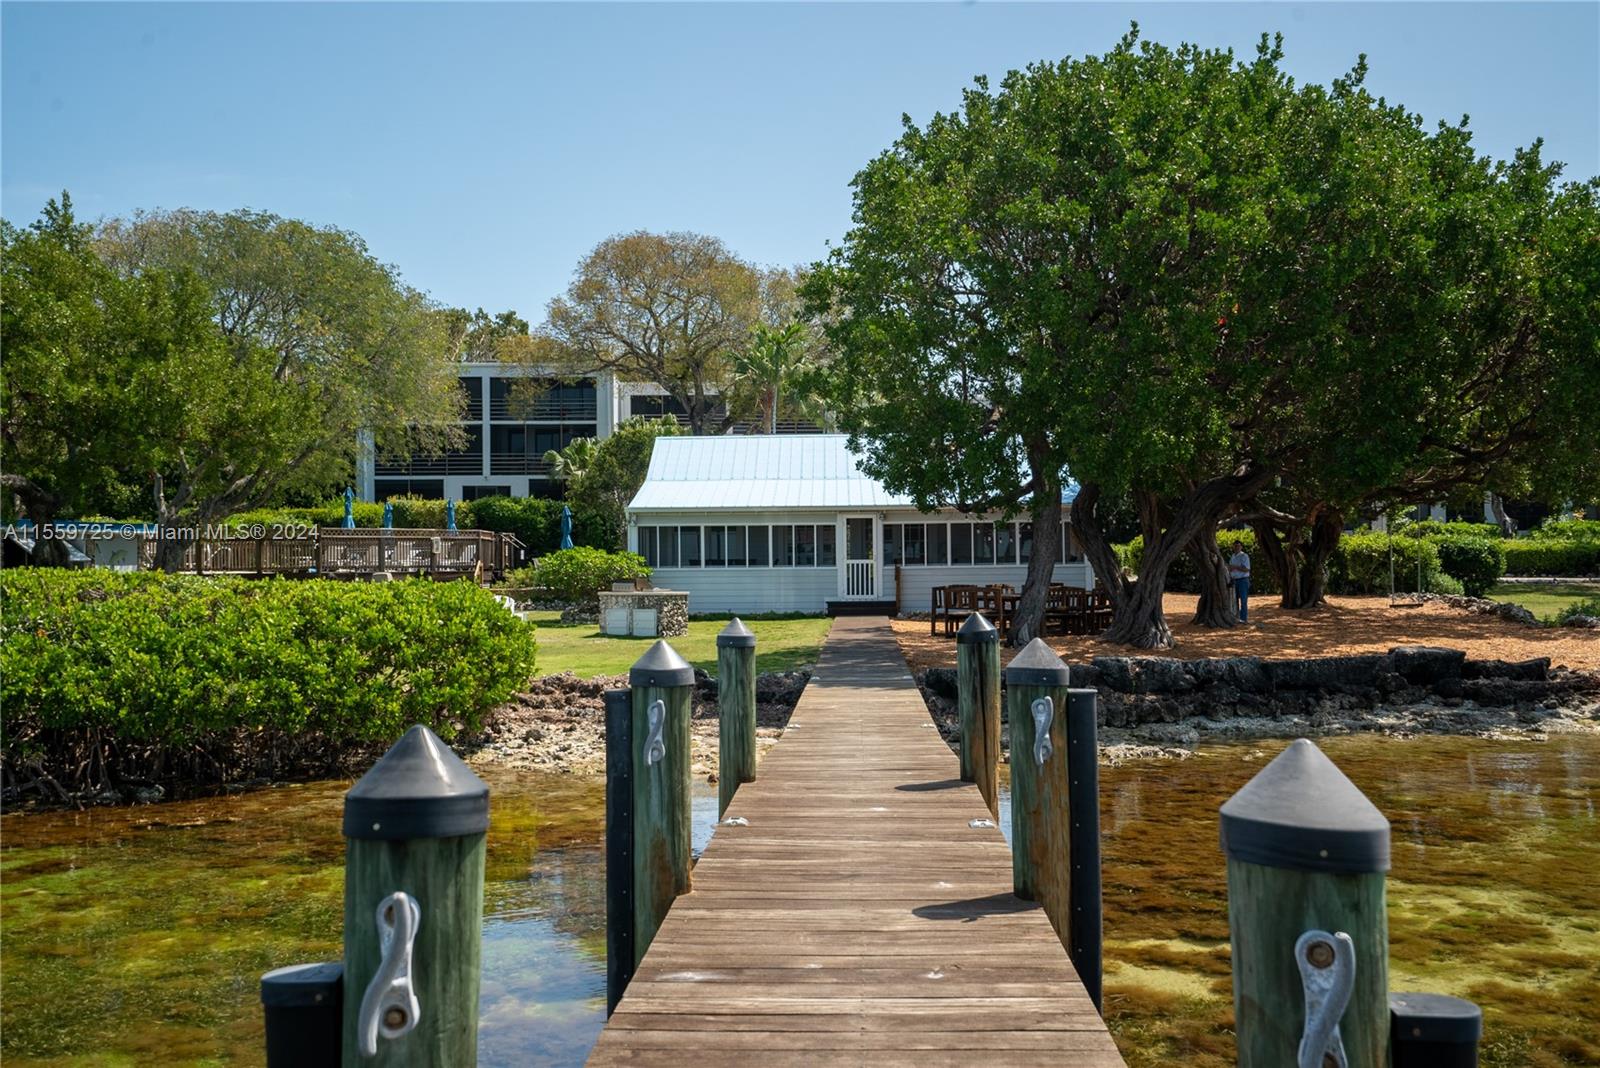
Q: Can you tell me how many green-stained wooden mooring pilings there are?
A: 6